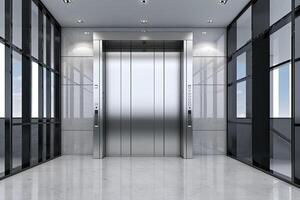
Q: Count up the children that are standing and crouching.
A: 0